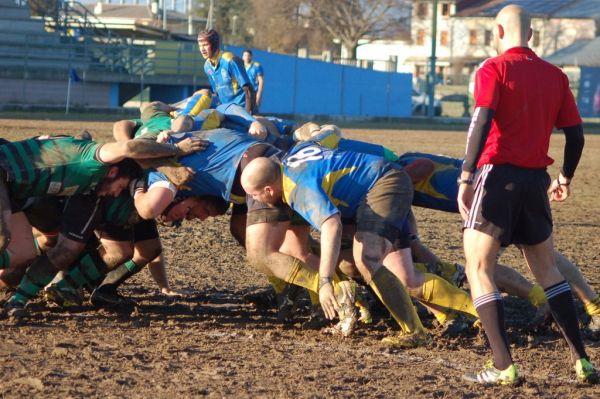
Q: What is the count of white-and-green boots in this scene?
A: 2